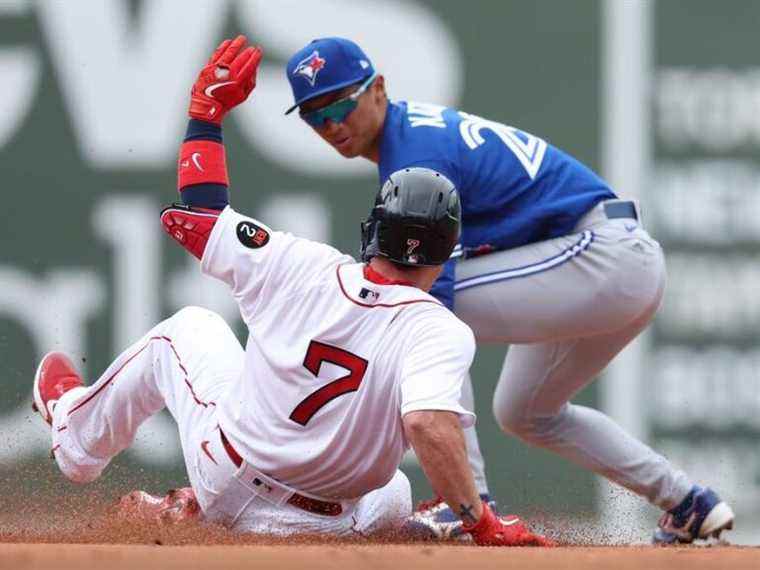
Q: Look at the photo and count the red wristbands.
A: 1